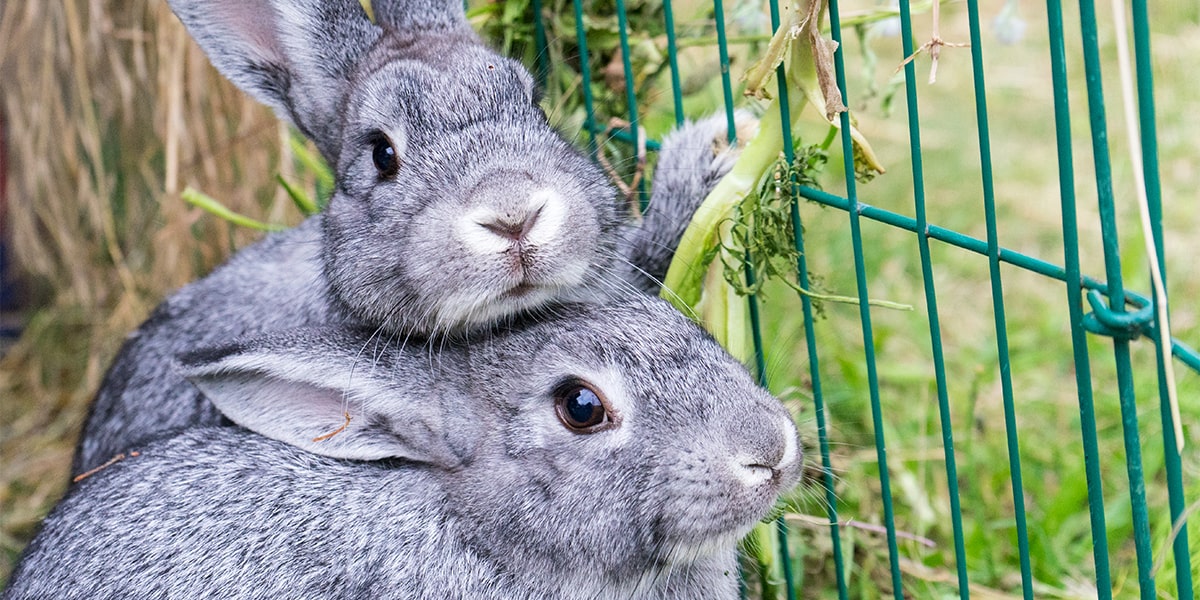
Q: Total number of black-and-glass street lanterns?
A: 0